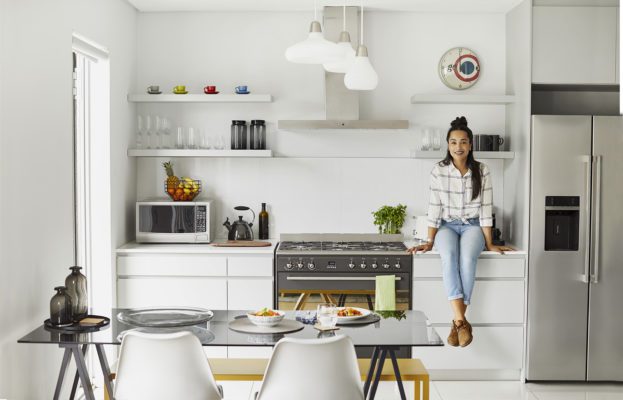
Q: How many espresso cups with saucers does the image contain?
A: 4